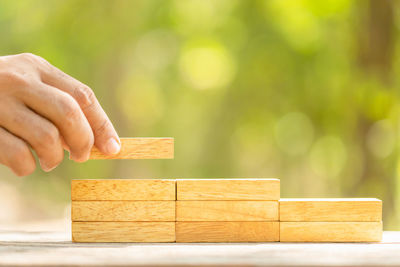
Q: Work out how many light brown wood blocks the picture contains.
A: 9